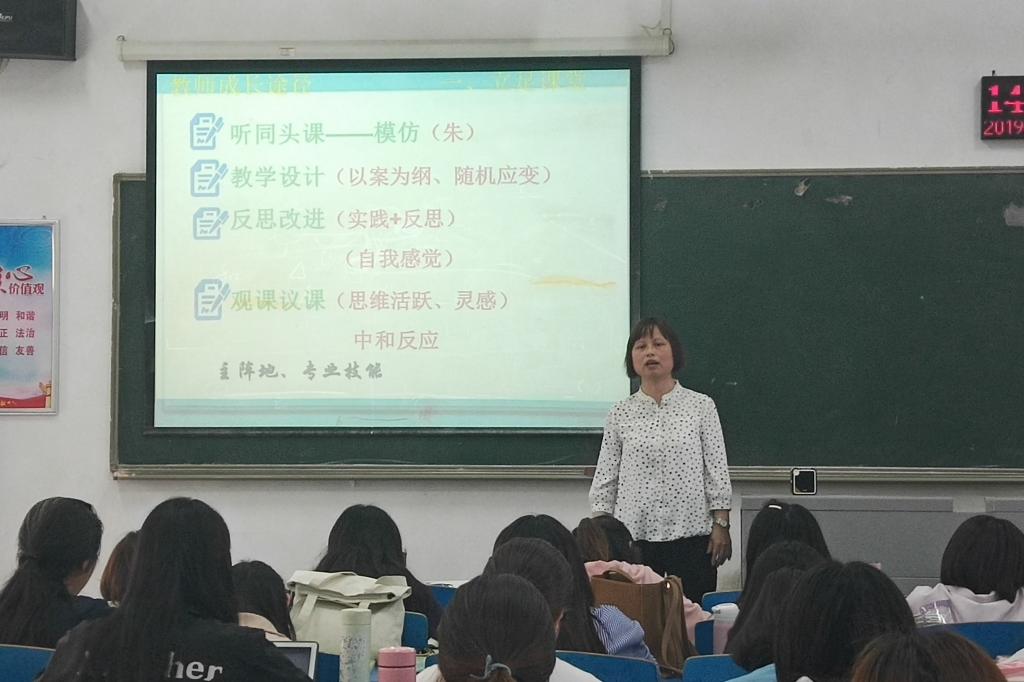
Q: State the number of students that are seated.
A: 15